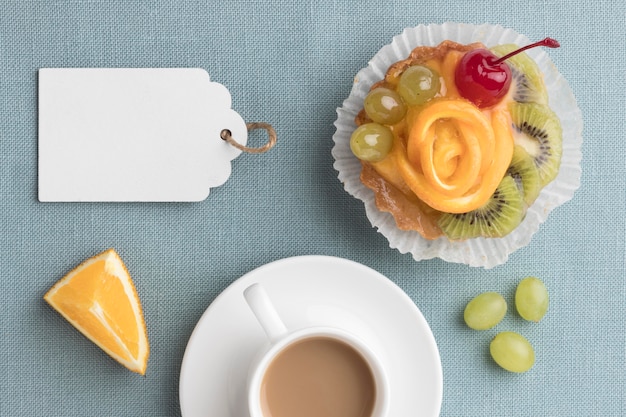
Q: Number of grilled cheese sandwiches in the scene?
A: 0